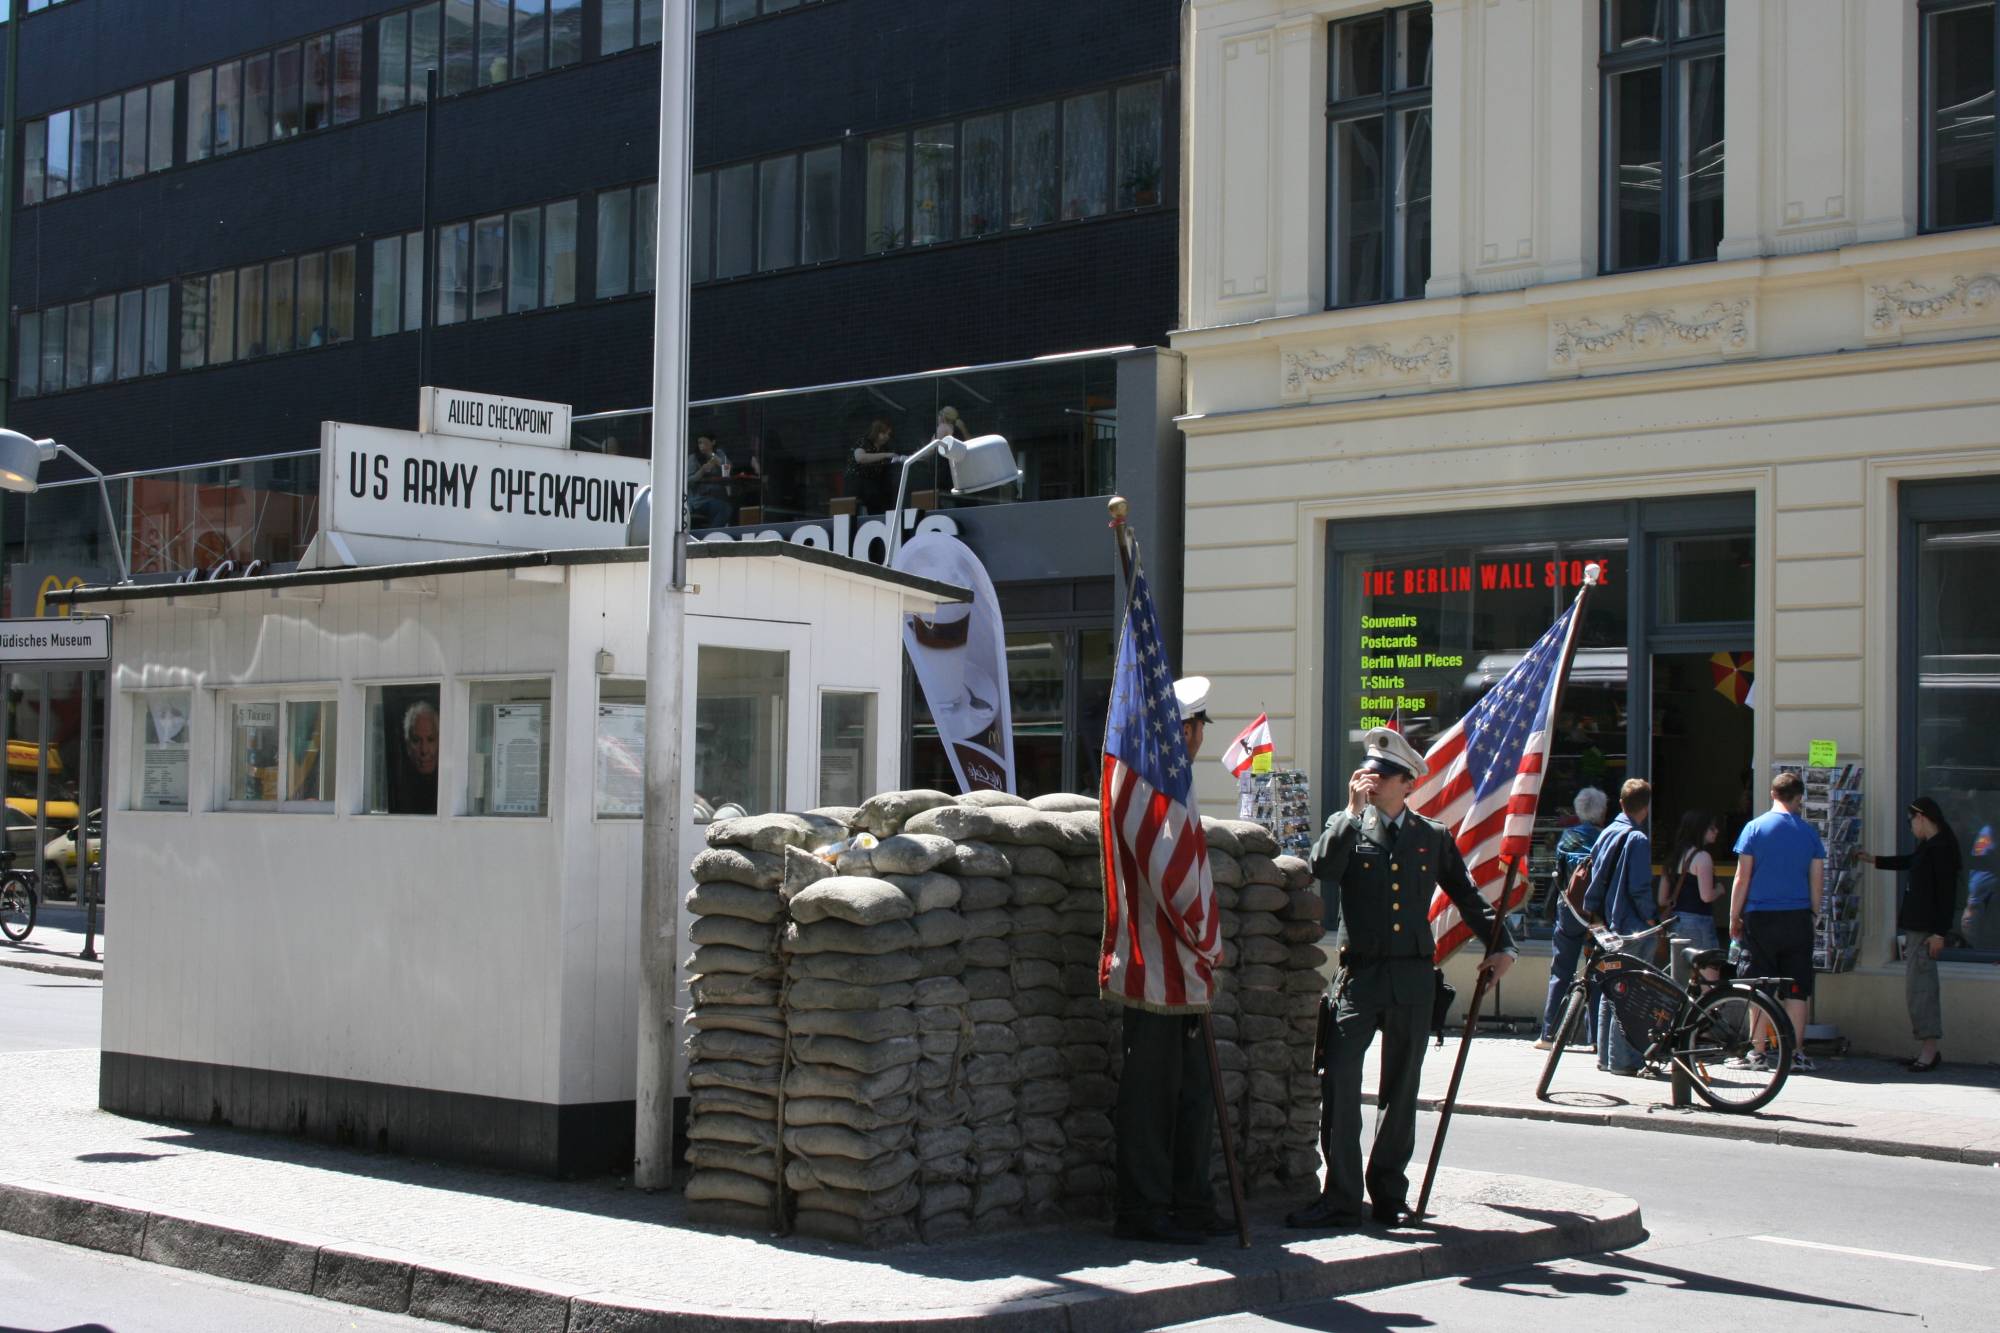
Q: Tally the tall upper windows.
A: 3